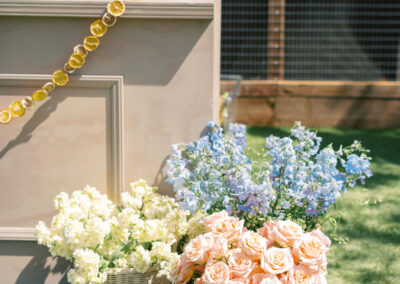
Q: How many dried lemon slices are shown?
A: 13